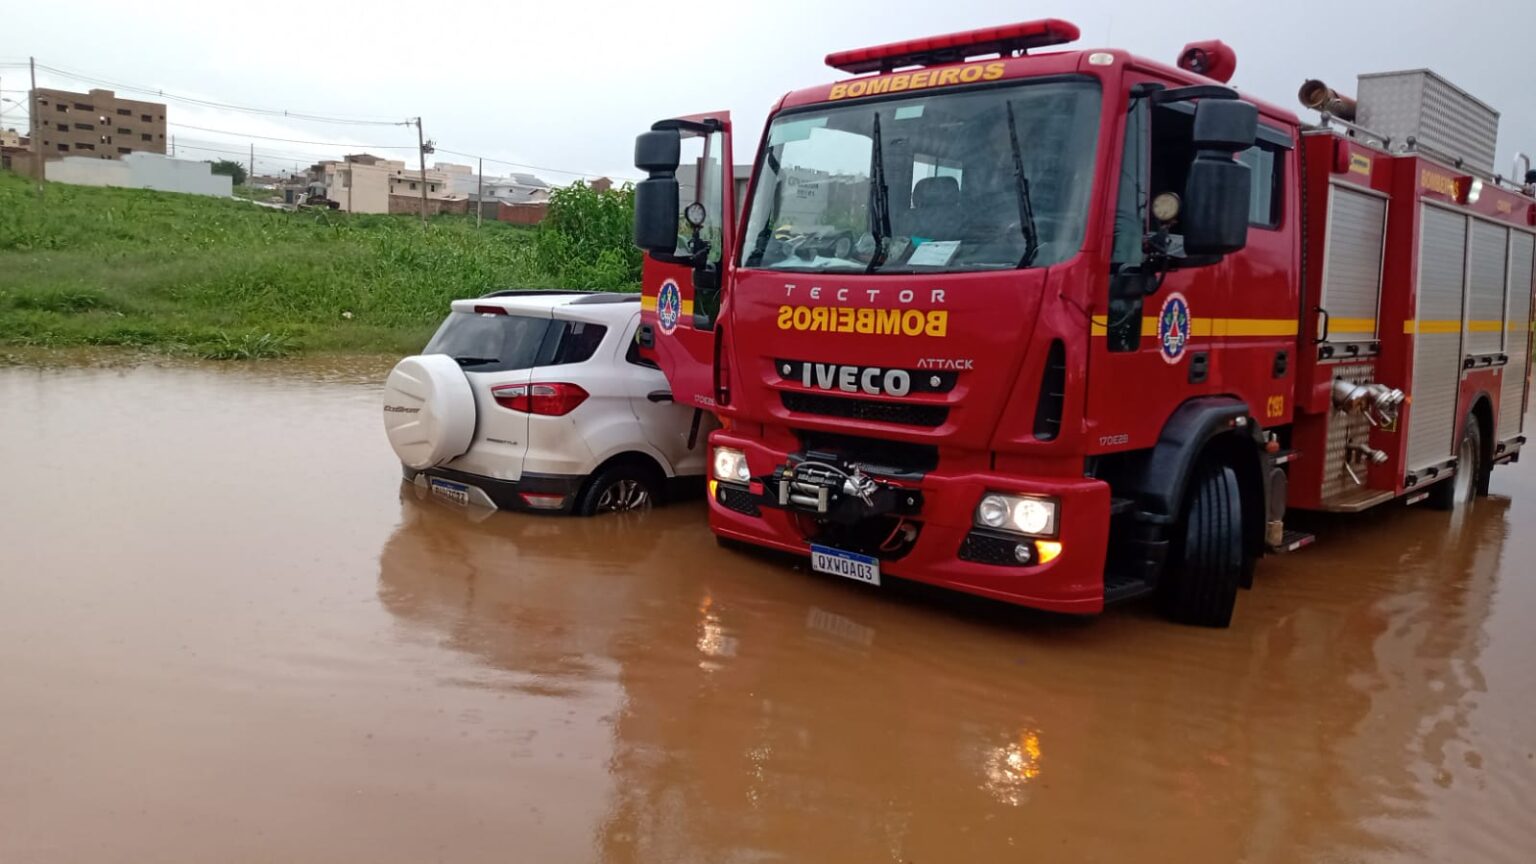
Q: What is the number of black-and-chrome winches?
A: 1